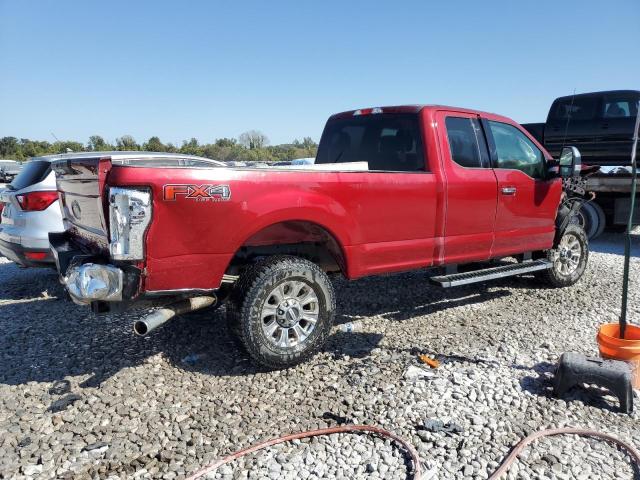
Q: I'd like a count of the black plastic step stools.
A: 1